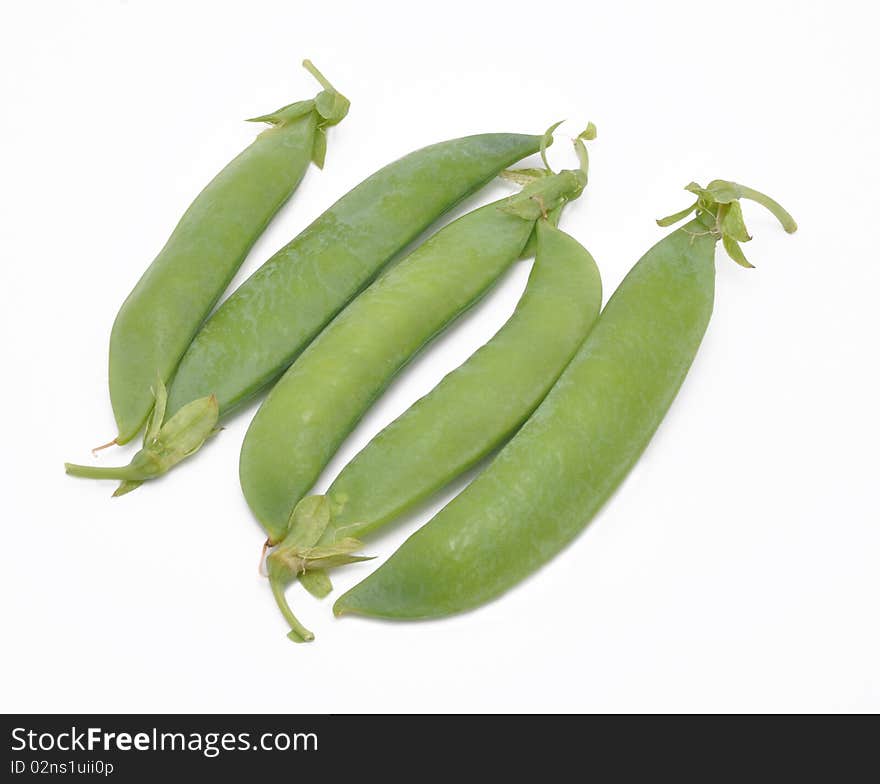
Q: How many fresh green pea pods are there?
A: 5